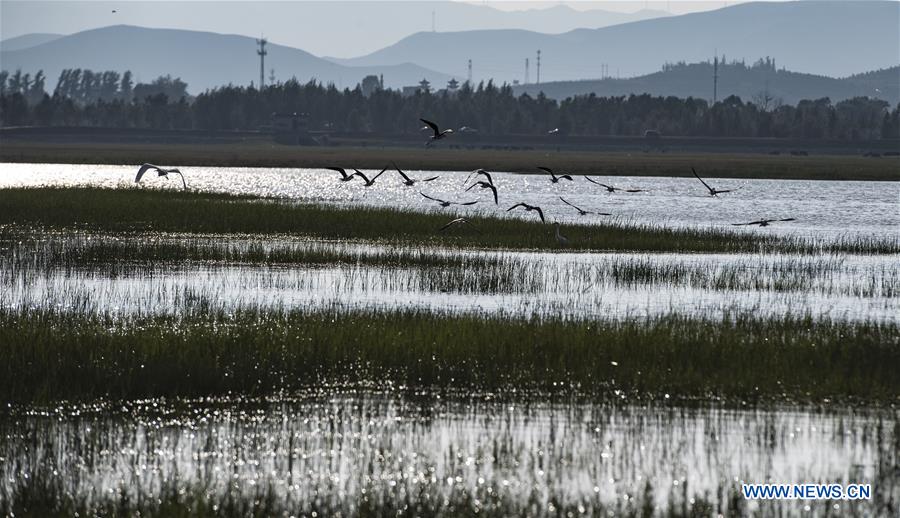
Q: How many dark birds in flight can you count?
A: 15